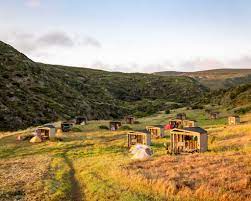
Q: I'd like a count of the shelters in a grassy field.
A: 13